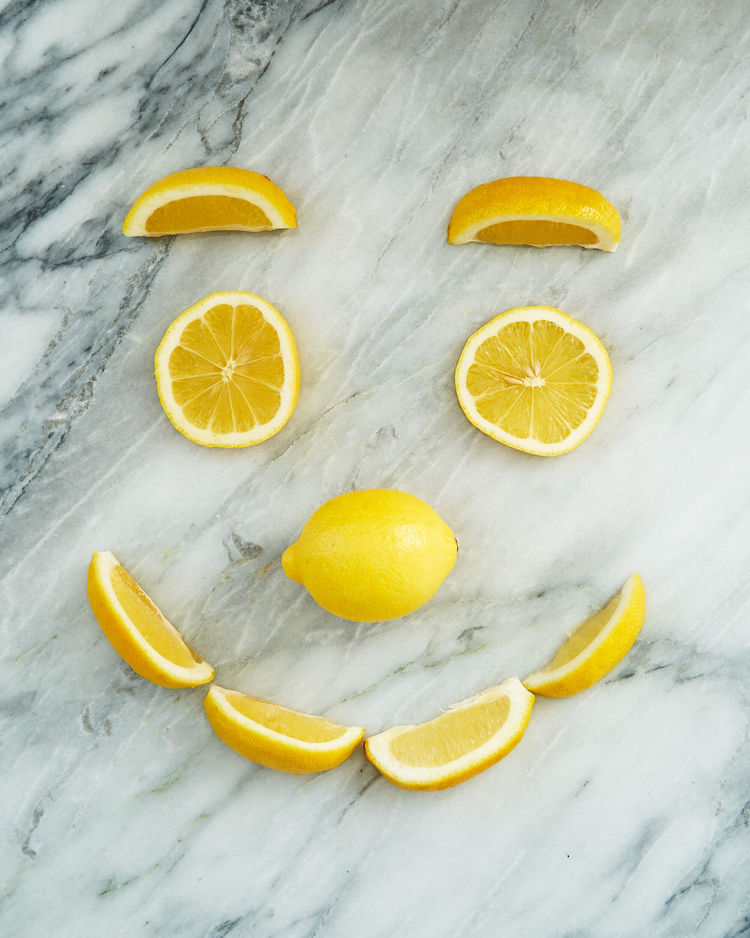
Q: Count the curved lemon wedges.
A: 6